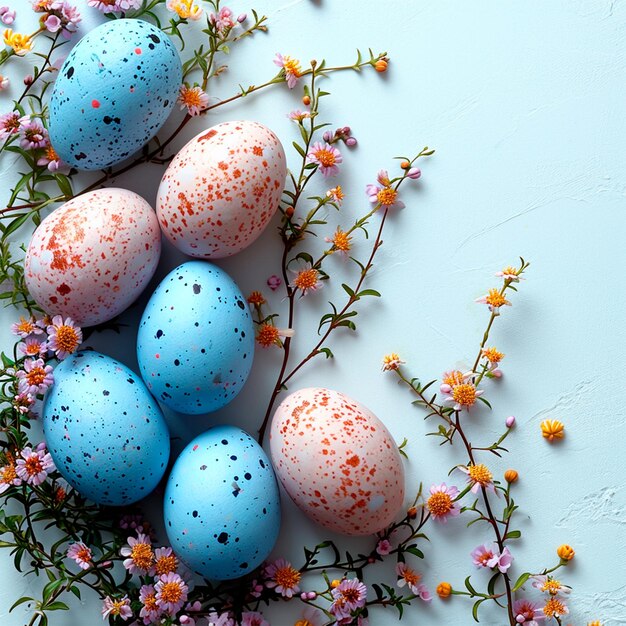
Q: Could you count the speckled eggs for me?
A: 7